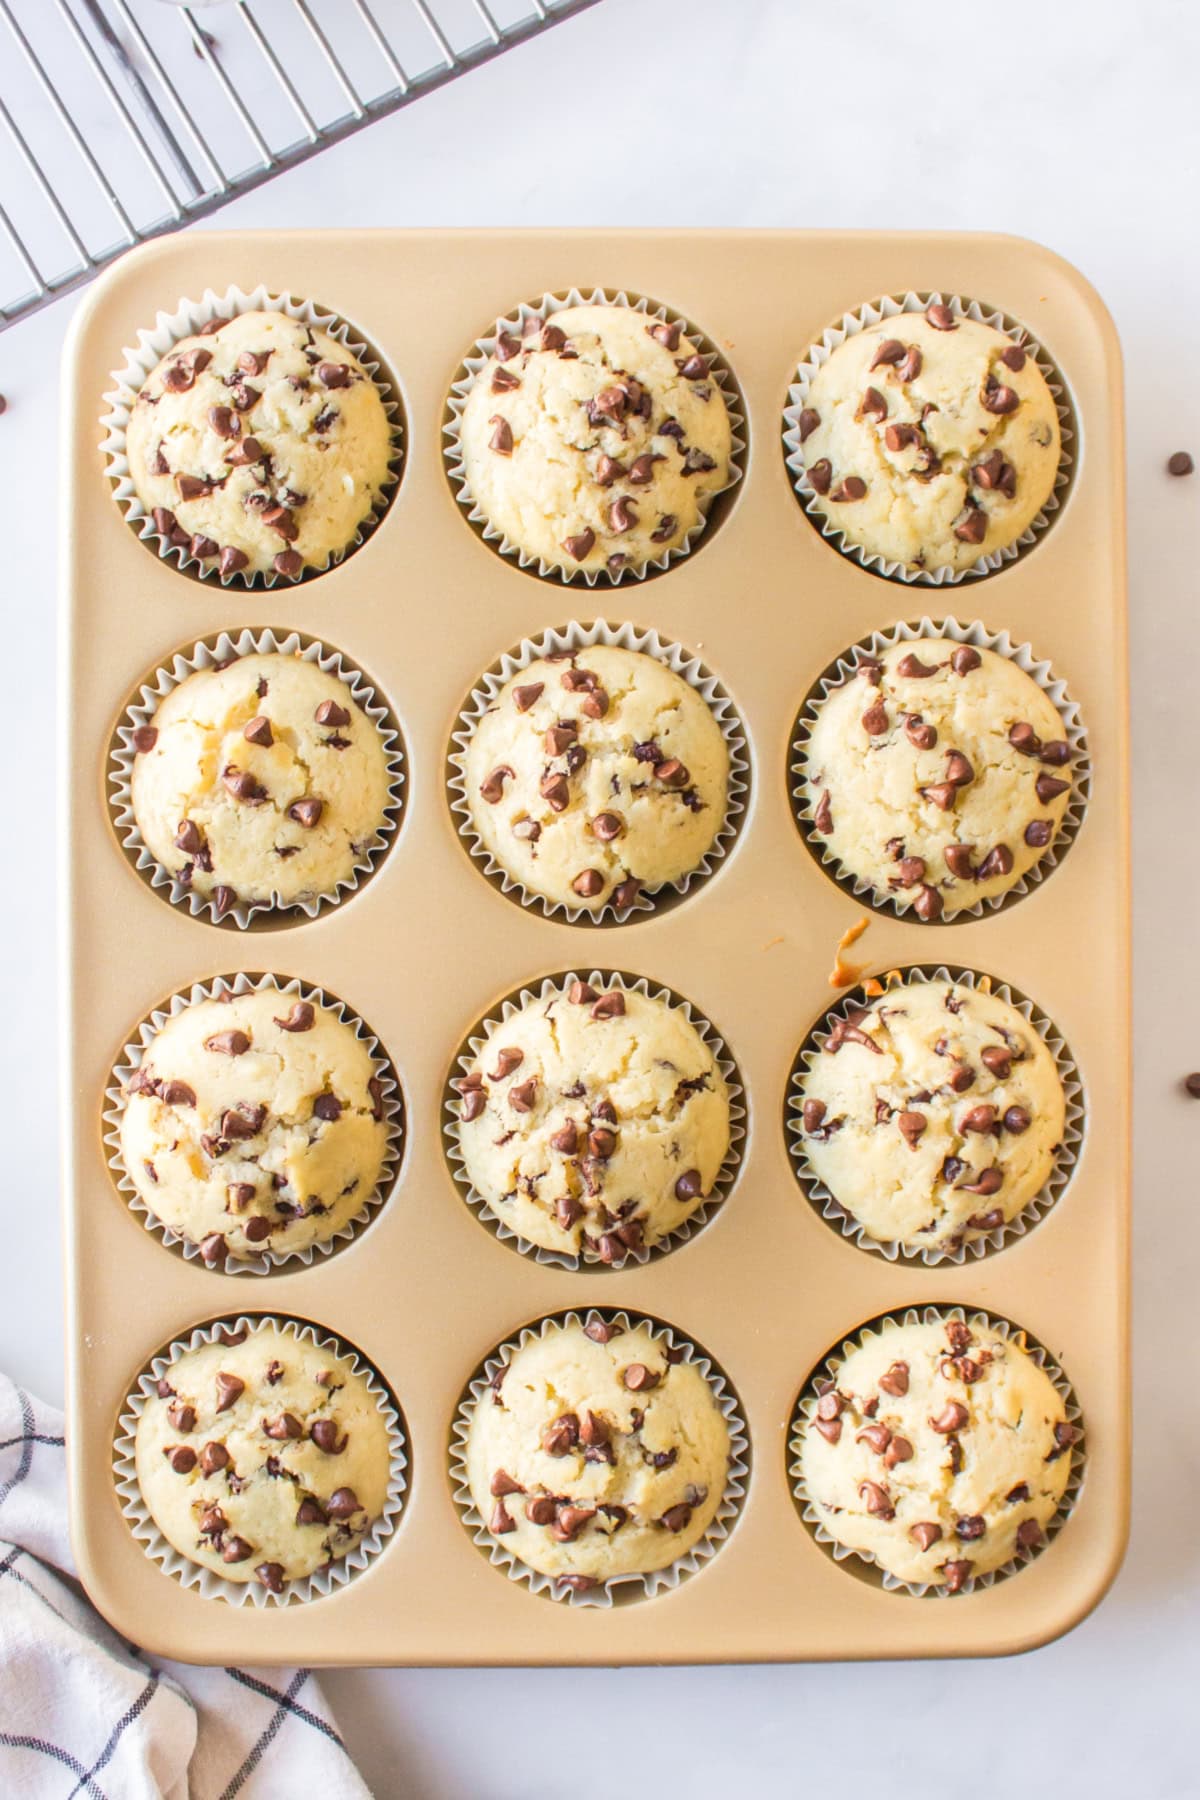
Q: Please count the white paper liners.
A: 12